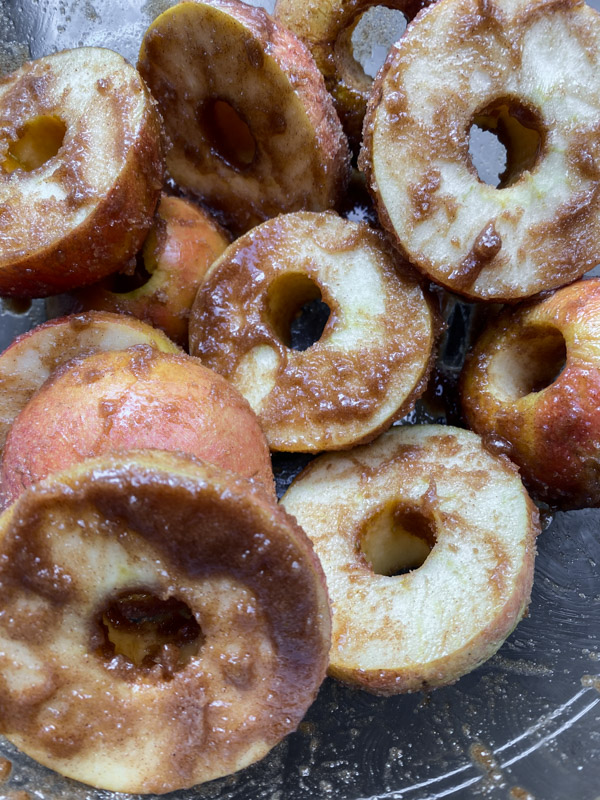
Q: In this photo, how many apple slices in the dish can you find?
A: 11